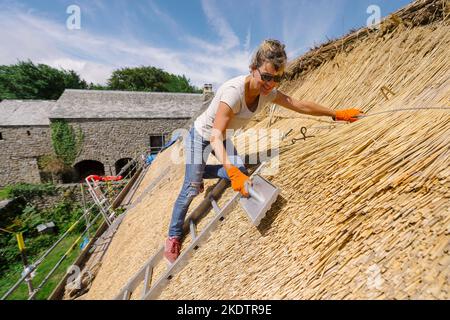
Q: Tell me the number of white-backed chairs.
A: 0